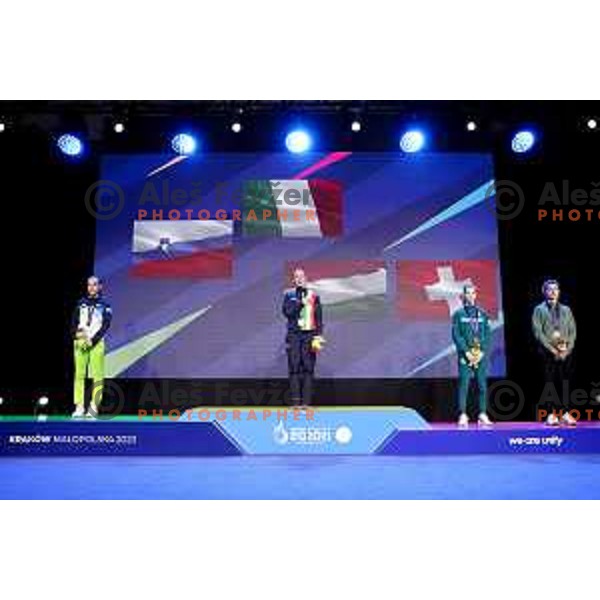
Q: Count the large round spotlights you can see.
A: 5